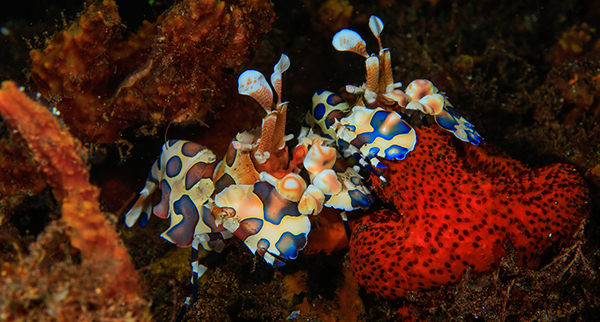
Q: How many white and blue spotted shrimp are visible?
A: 2